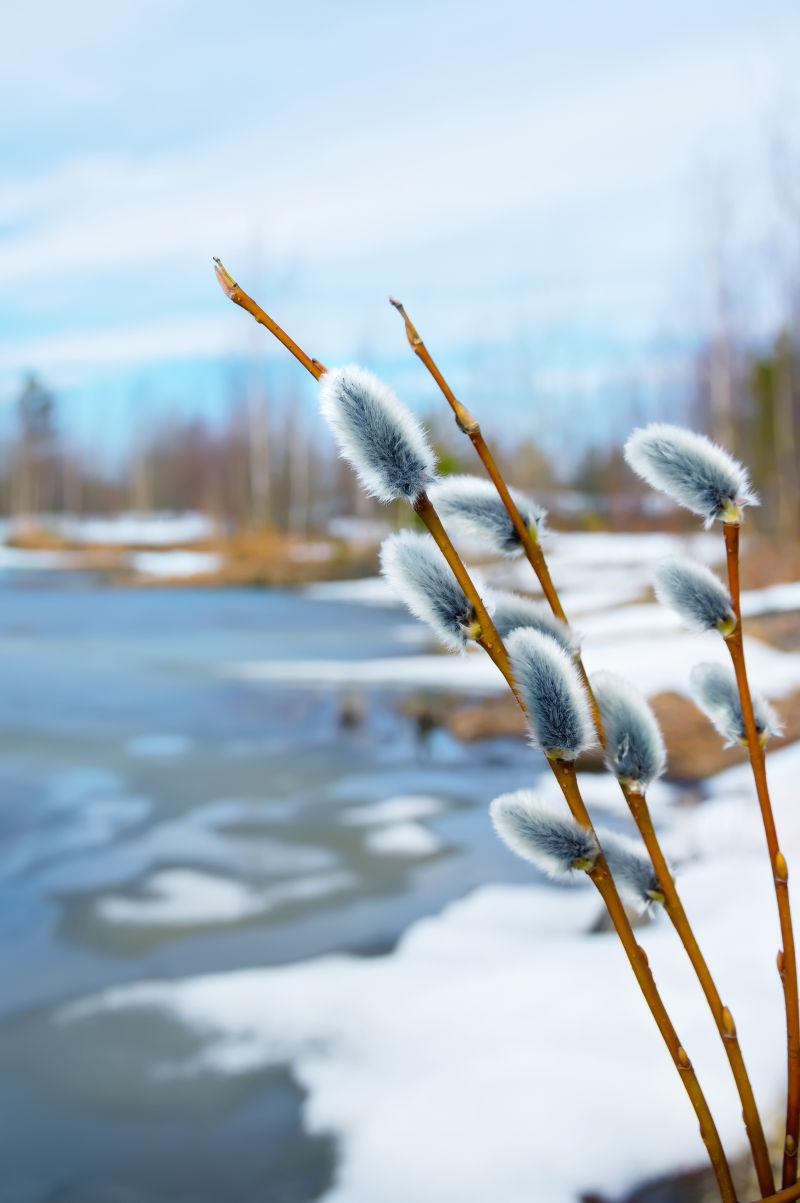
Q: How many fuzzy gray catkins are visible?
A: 11